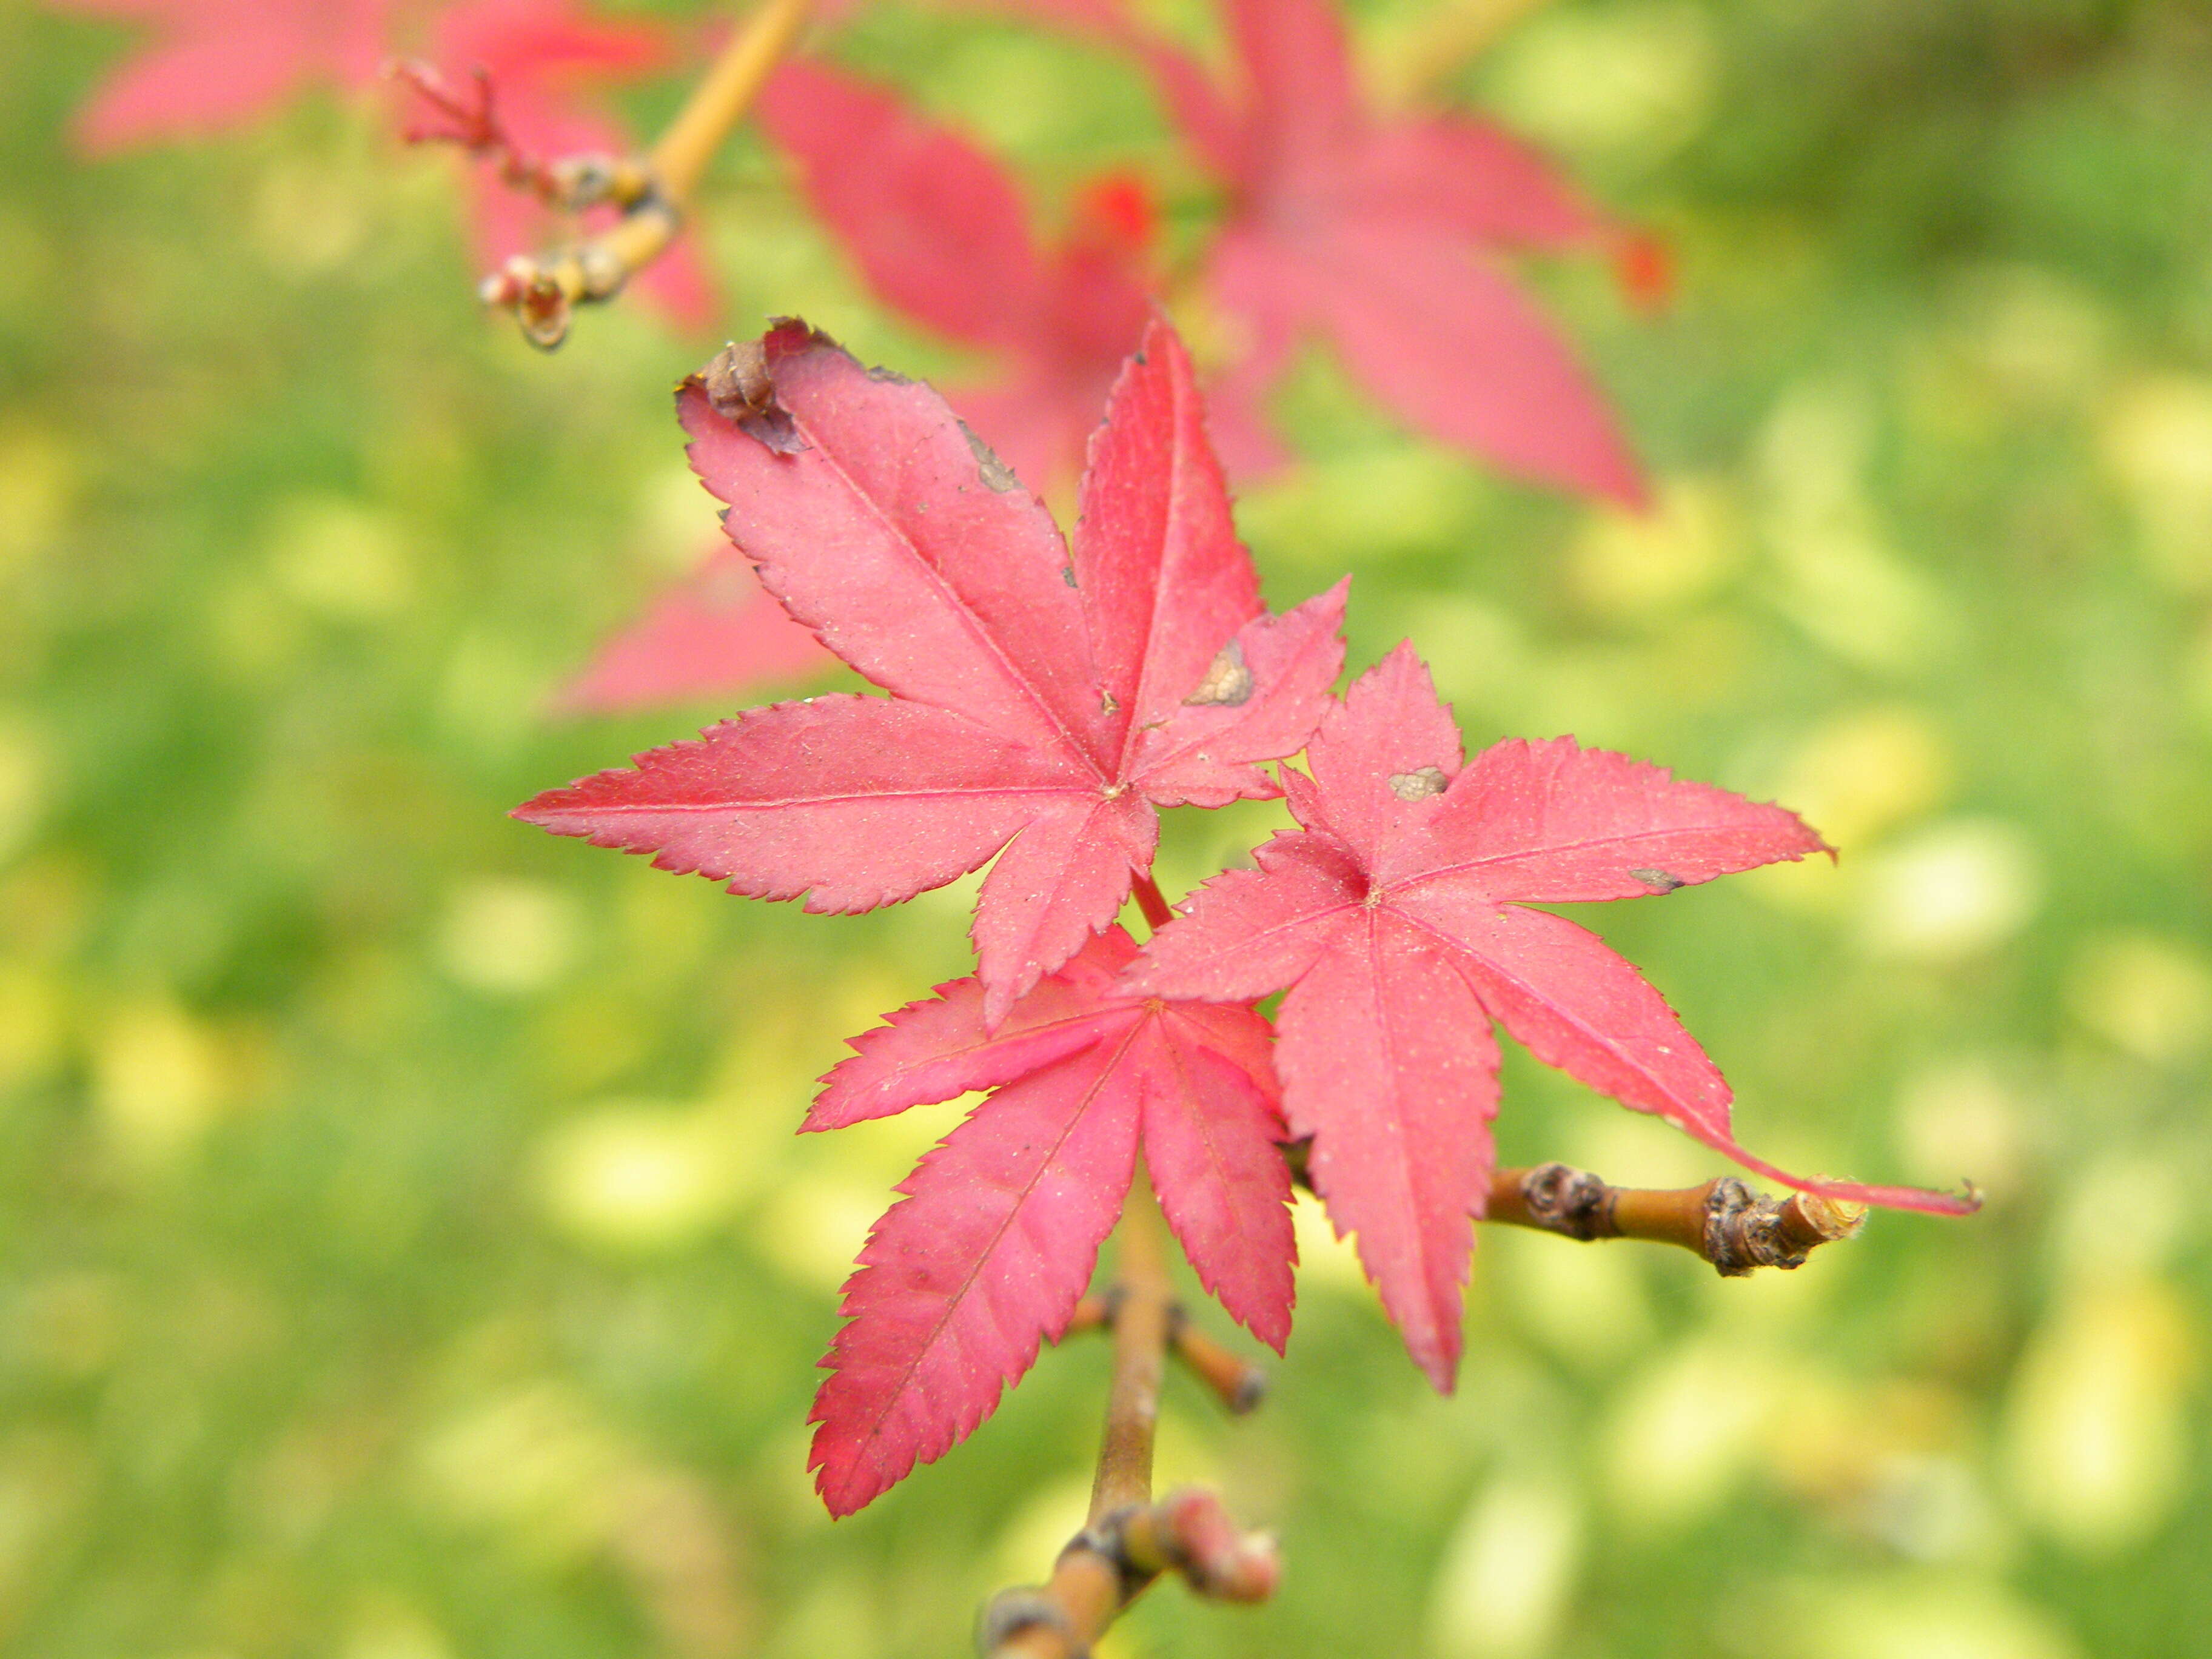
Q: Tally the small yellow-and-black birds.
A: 0